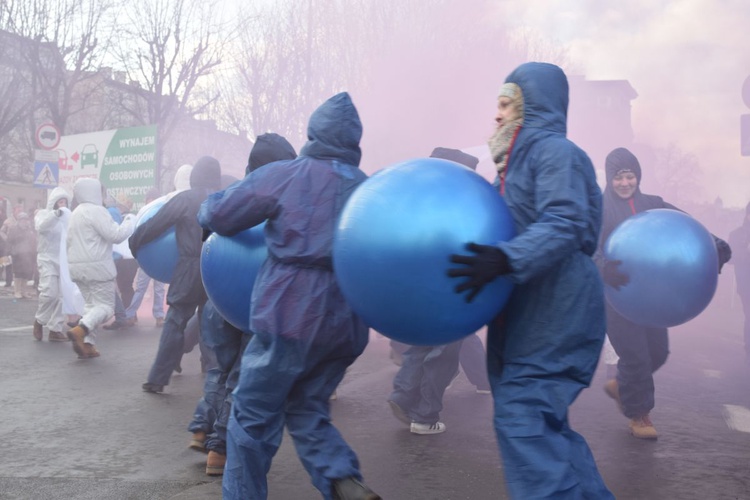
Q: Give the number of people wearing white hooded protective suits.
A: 3